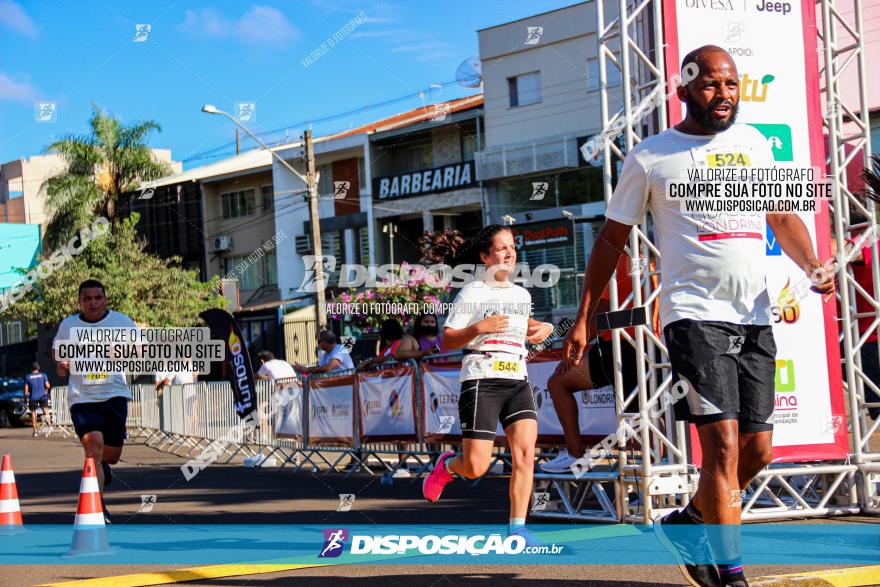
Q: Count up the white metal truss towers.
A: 2